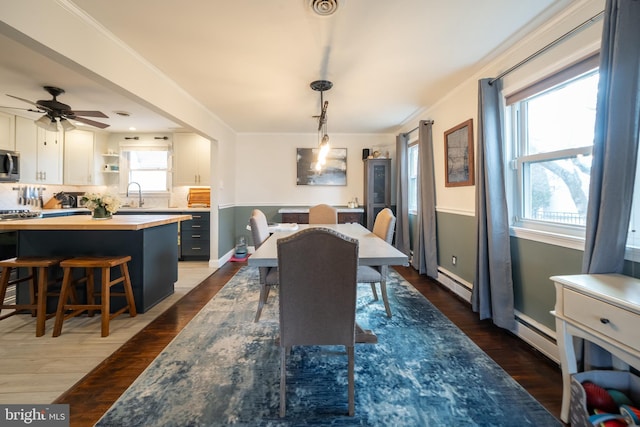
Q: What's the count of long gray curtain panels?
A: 4